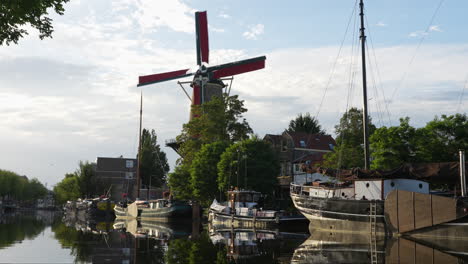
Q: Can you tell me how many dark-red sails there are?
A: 4